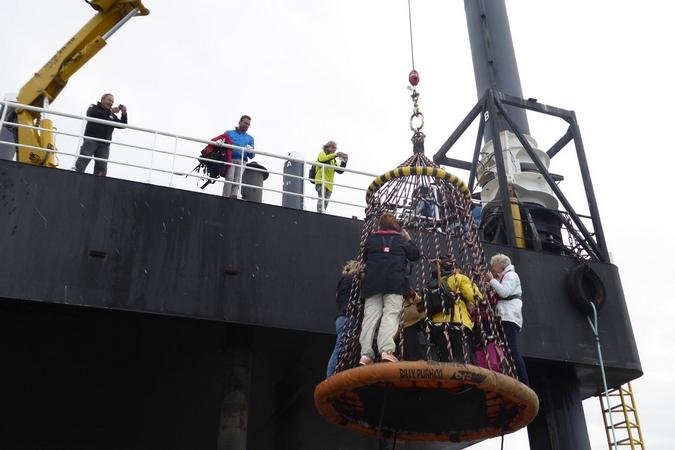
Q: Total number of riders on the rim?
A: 3